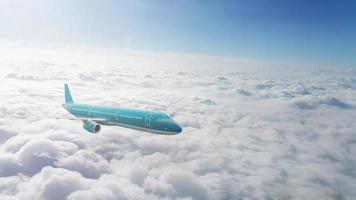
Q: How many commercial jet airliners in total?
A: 1